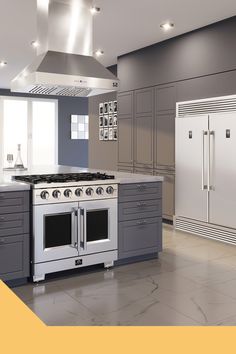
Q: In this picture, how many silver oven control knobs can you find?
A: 7